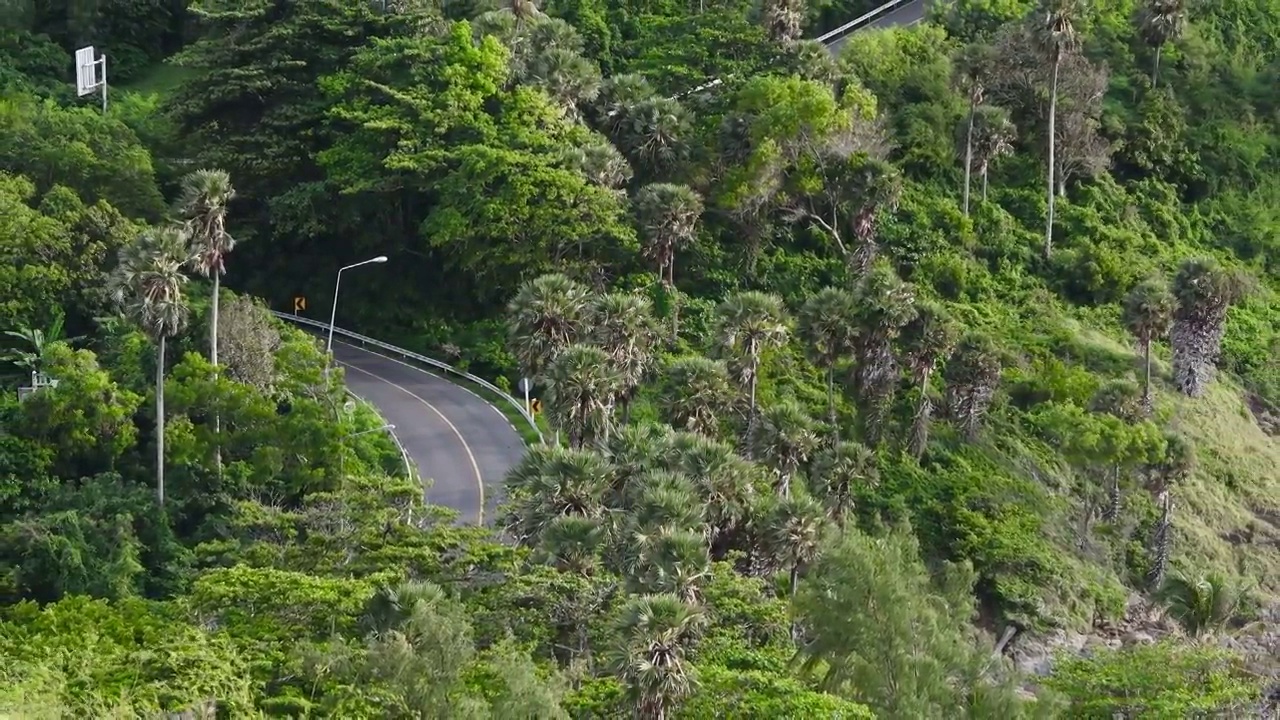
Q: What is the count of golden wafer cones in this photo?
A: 0